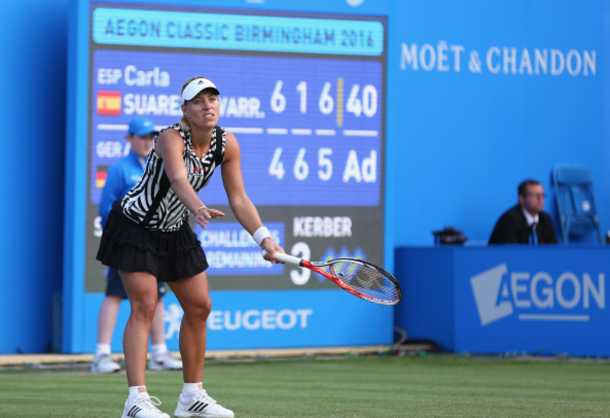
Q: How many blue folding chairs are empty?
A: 1